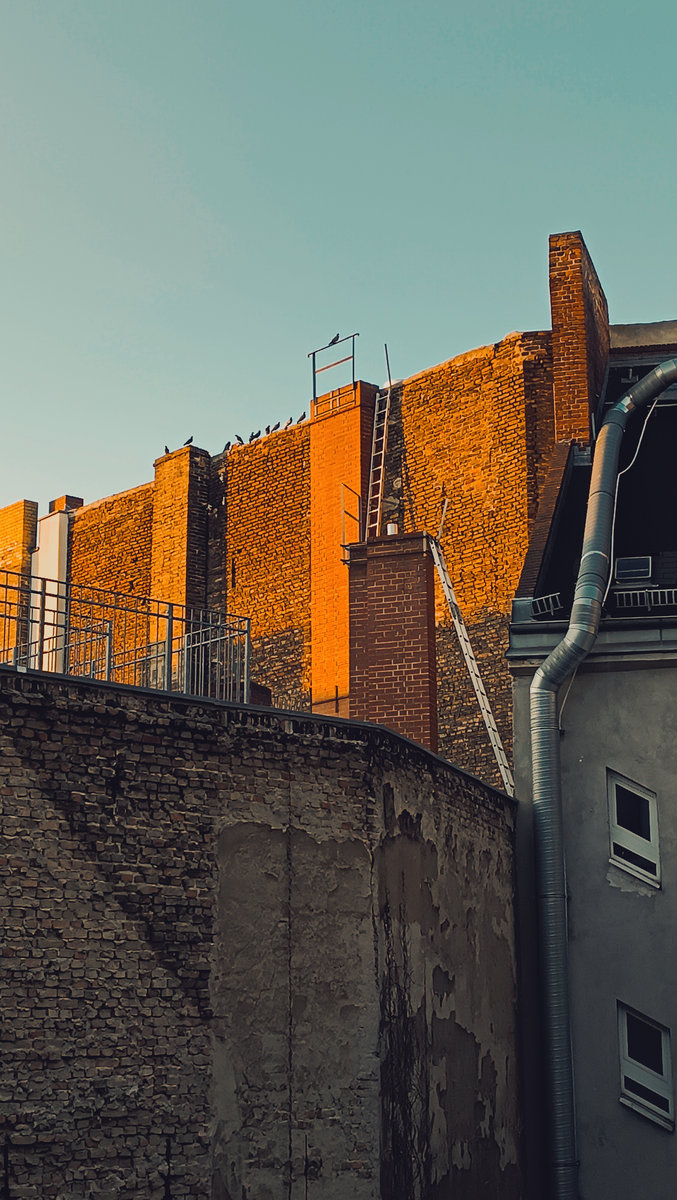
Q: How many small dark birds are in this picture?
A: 11